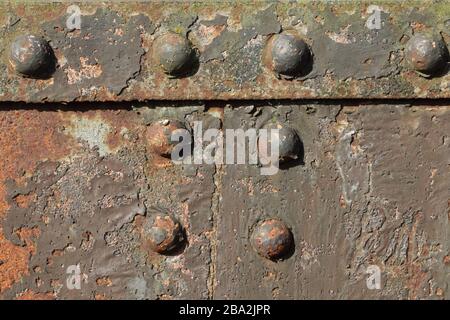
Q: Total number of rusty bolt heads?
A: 8